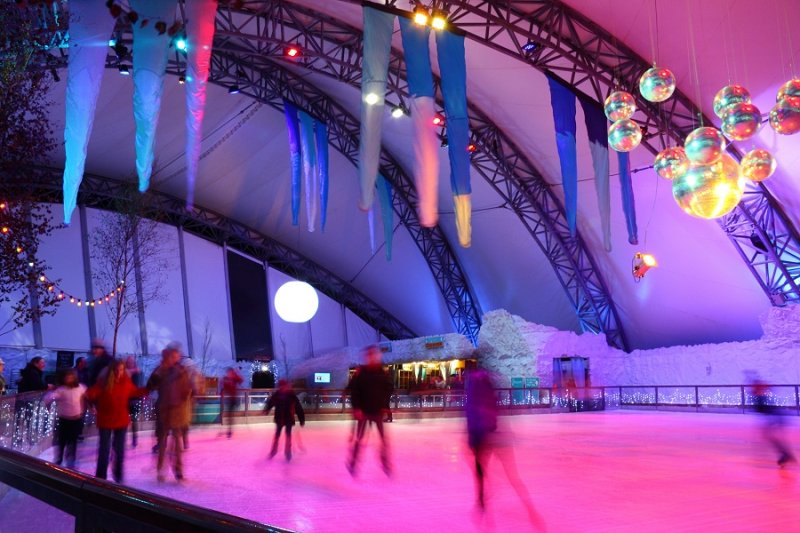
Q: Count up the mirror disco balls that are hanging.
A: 11